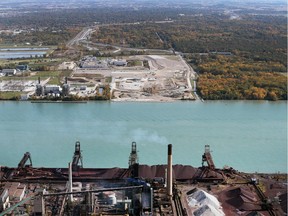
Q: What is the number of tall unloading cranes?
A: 4